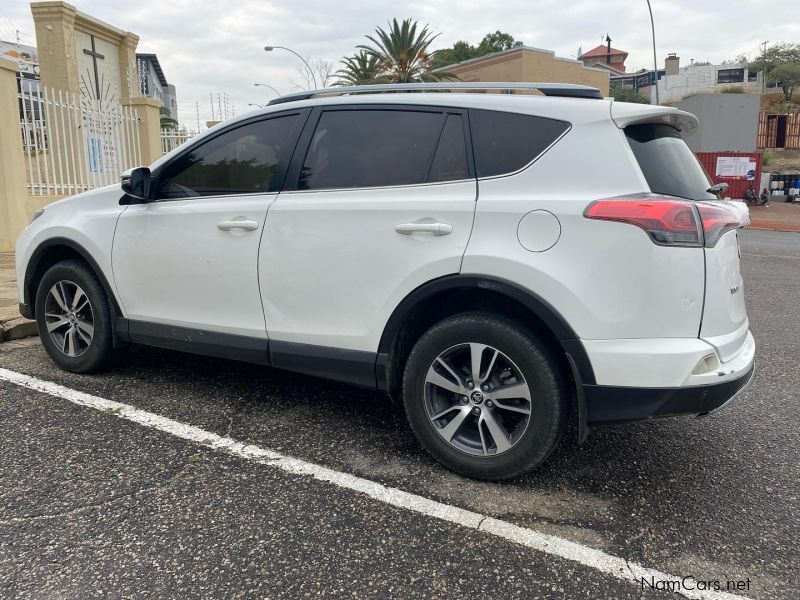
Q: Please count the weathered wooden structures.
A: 1